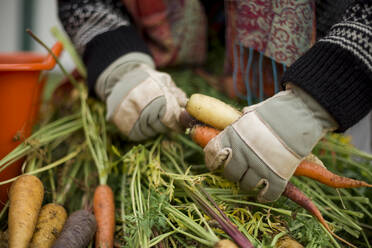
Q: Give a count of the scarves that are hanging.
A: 1